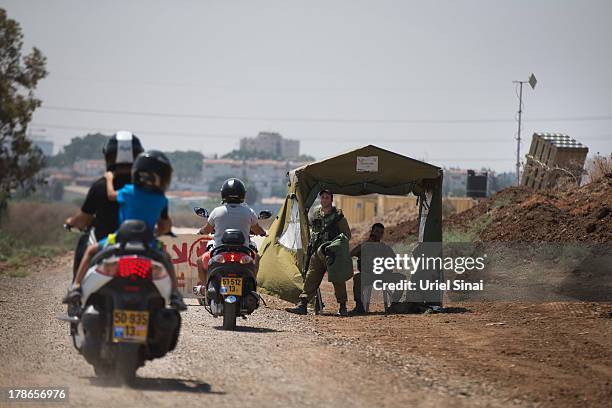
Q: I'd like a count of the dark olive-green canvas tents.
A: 1